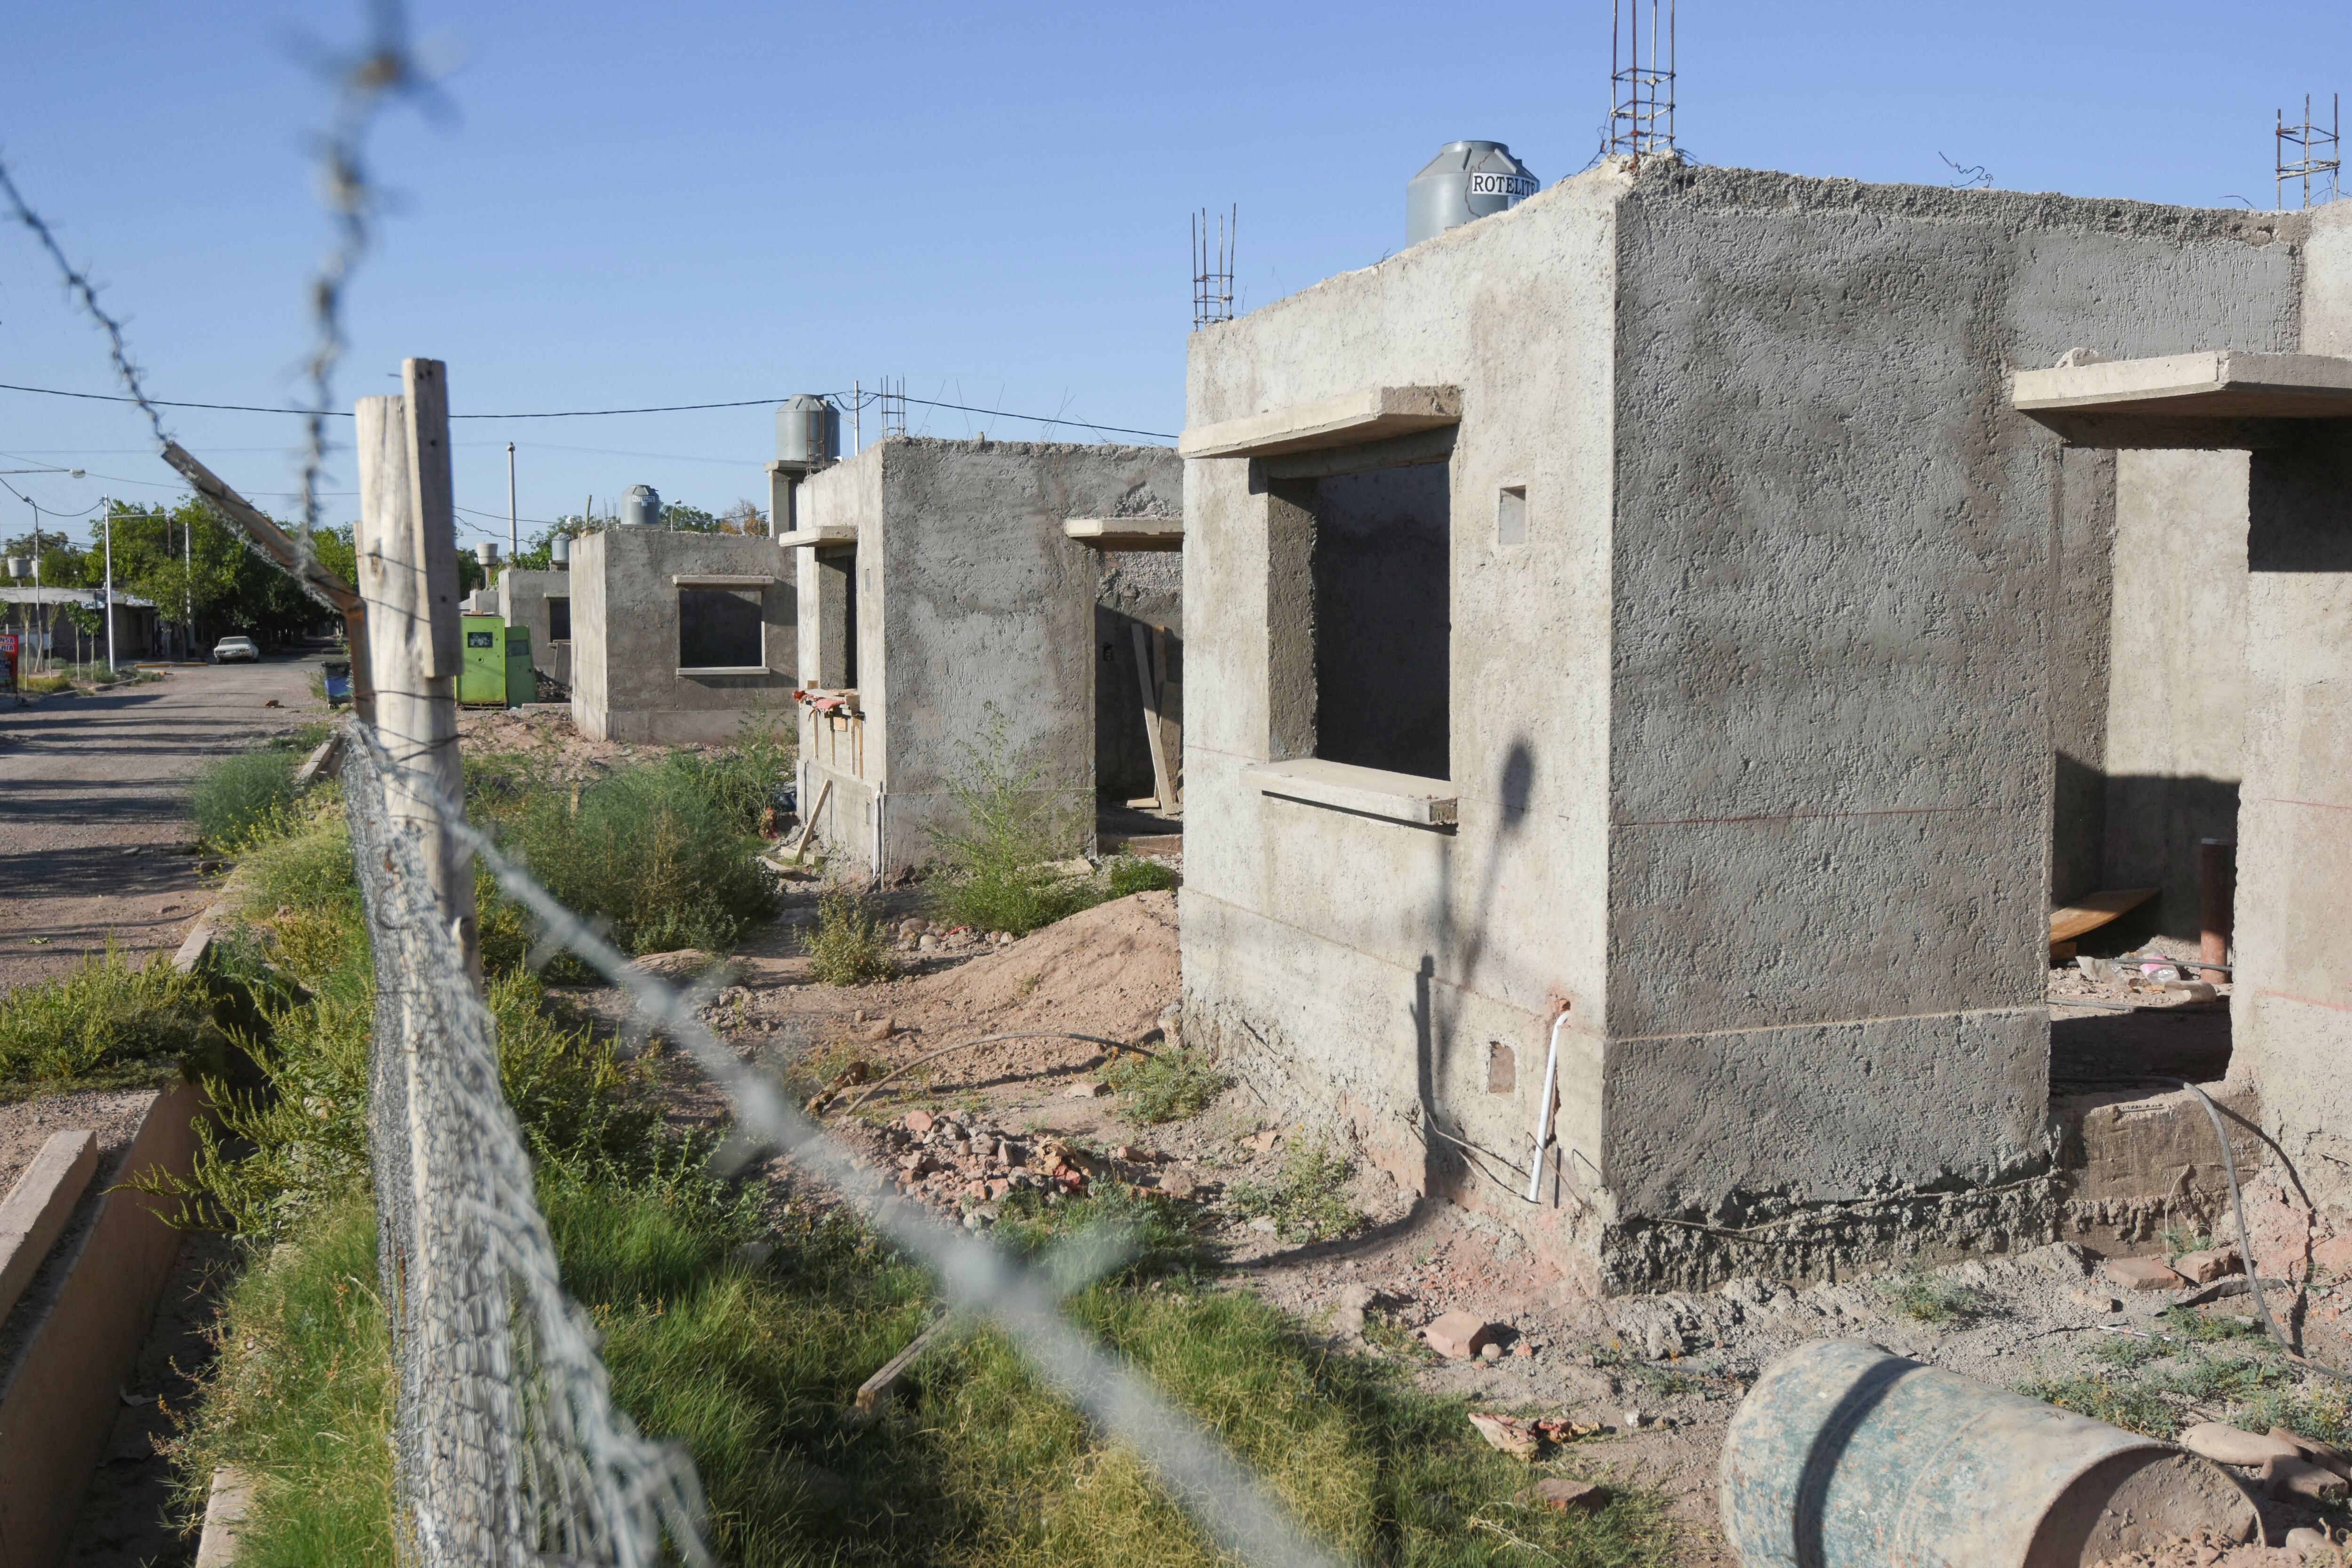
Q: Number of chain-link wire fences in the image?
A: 1